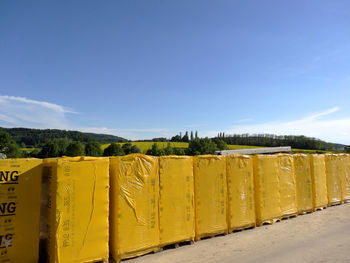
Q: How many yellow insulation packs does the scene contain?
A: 12